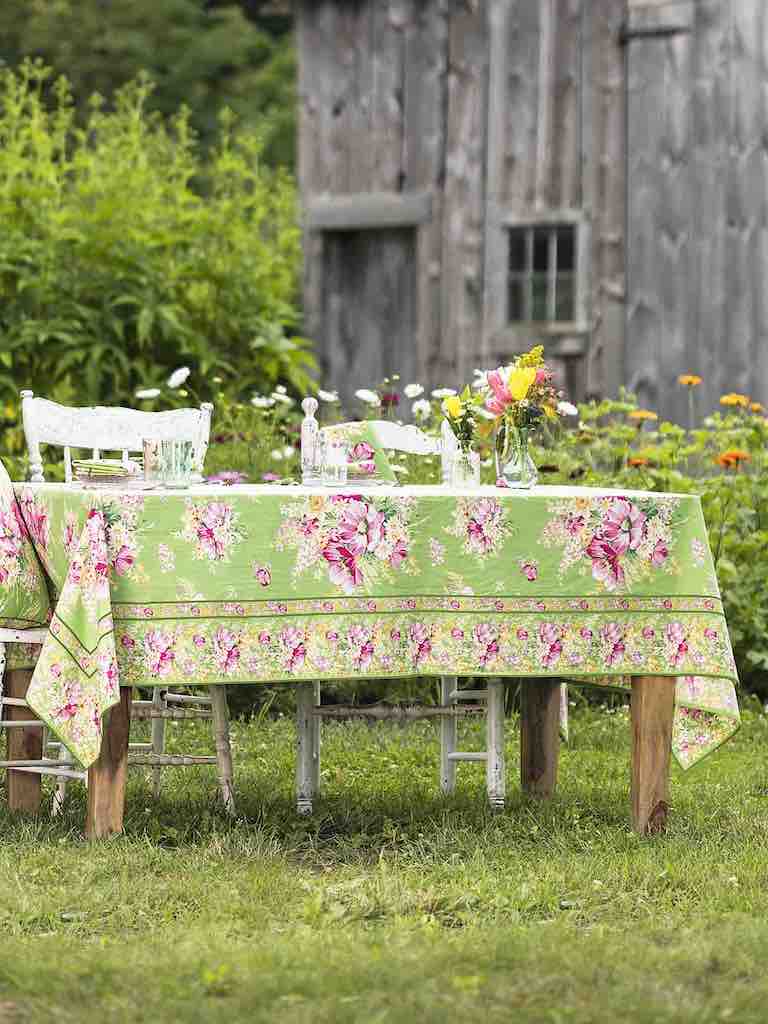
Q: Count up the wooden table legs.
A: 4